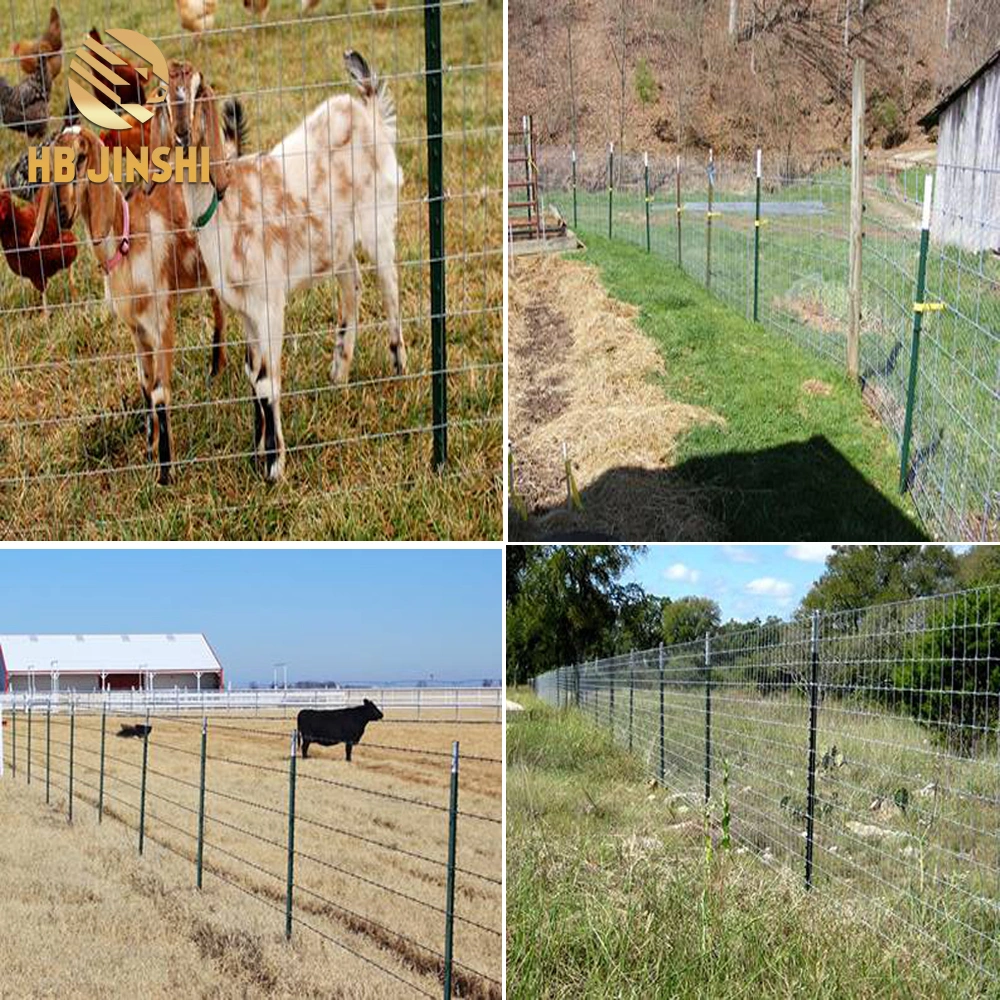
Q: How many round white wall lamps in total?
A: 0